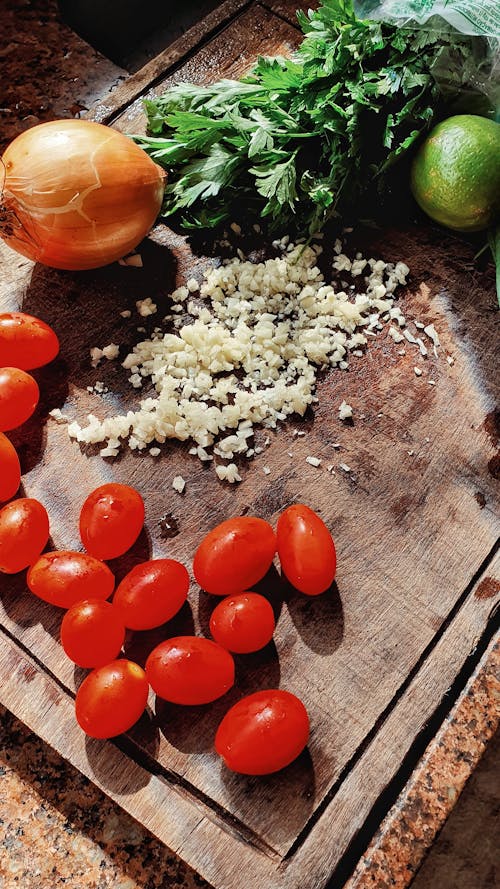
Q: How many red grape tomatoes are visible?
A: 14